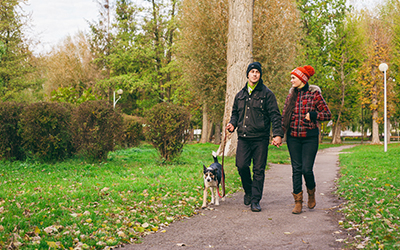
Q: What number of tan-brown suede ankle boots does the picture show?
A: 2